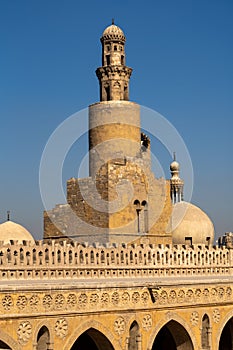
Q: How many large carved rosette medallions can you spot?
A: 6